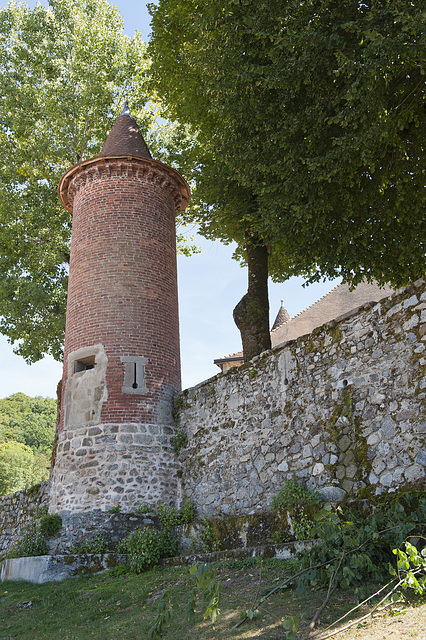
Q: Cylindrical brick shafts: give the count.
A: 1